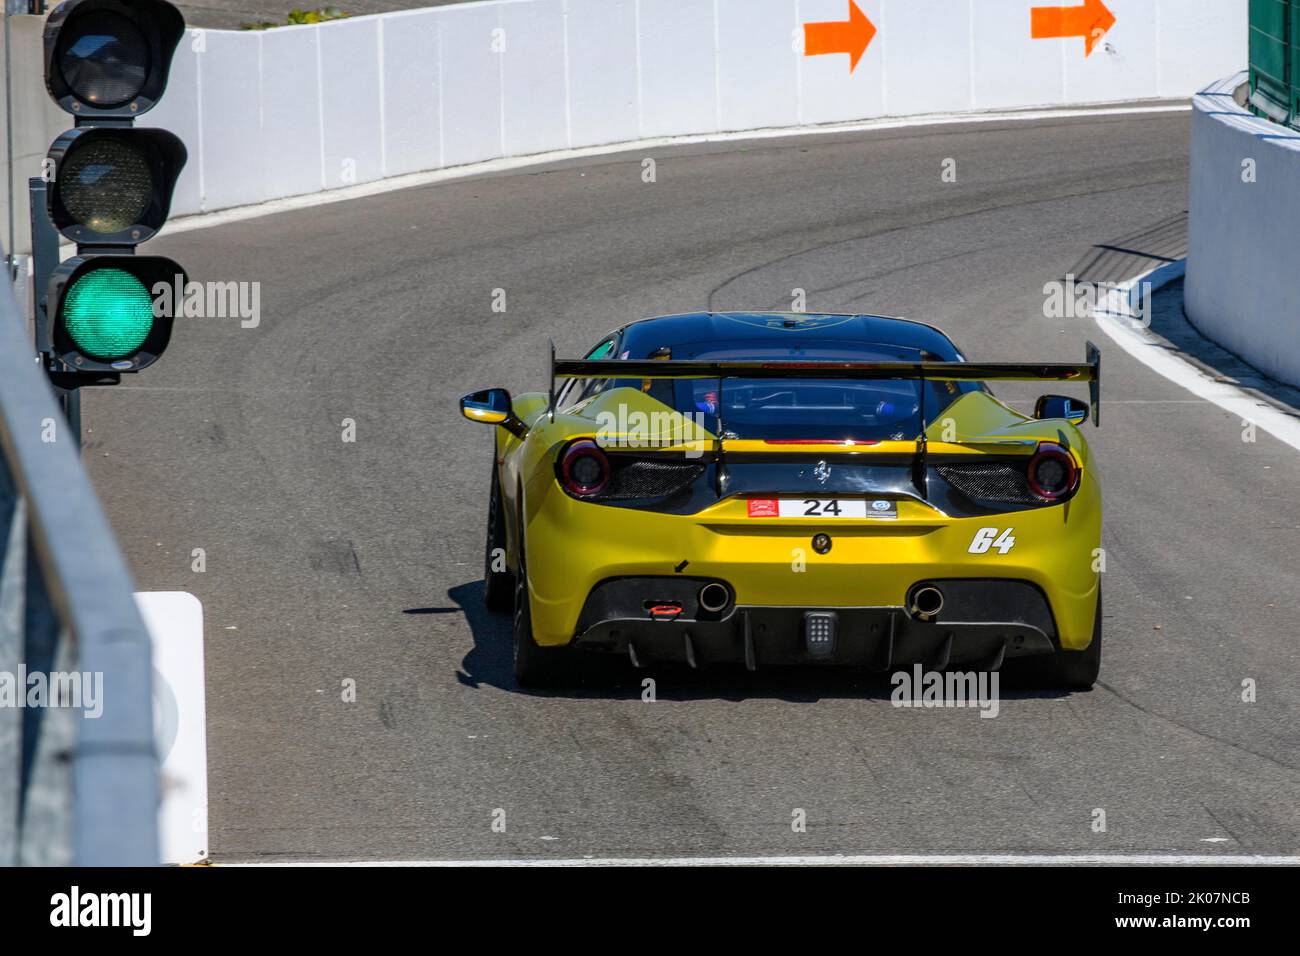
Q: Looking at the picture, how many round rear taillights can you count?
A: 2